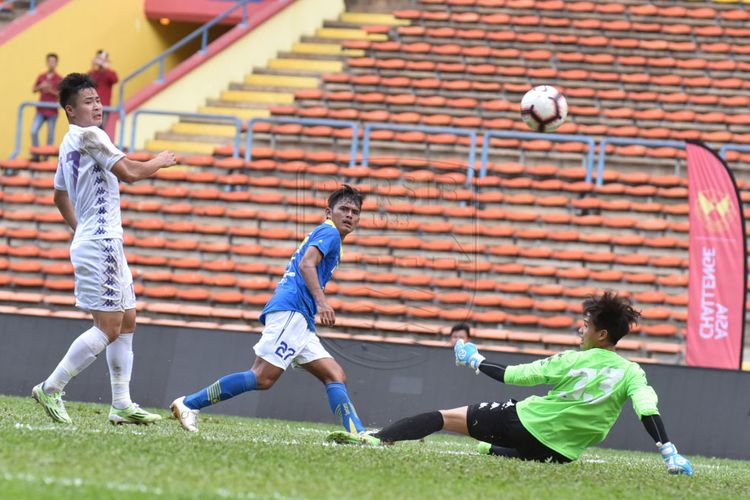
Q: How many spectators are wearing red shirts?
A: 2